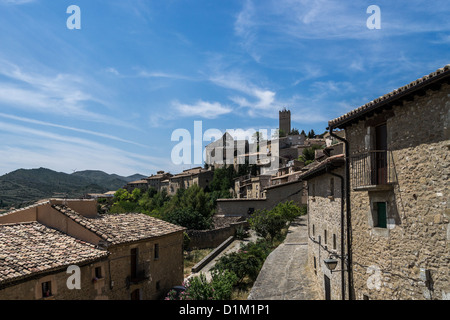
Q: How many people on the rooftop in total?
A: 0